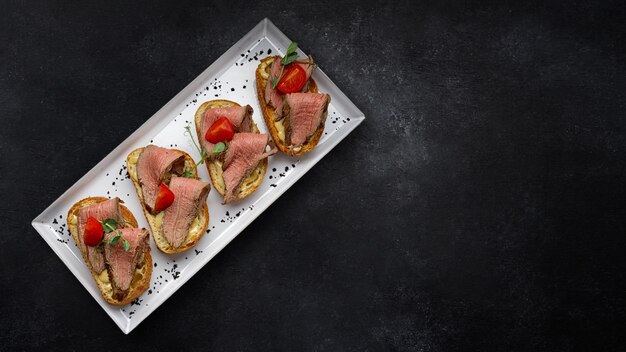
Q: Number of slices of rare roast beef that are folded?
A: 8